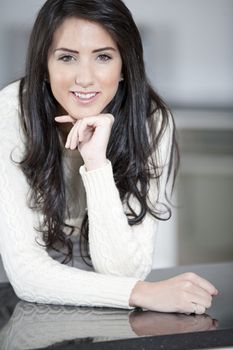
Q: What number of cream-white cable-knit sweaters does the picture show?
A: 1